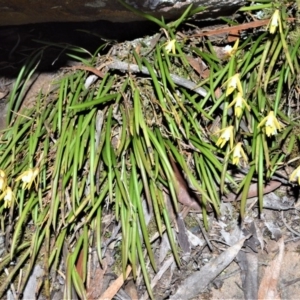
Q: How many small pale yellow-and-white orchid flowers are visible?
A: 12